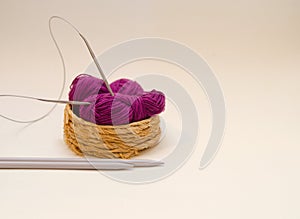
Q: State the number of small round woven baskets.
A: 1